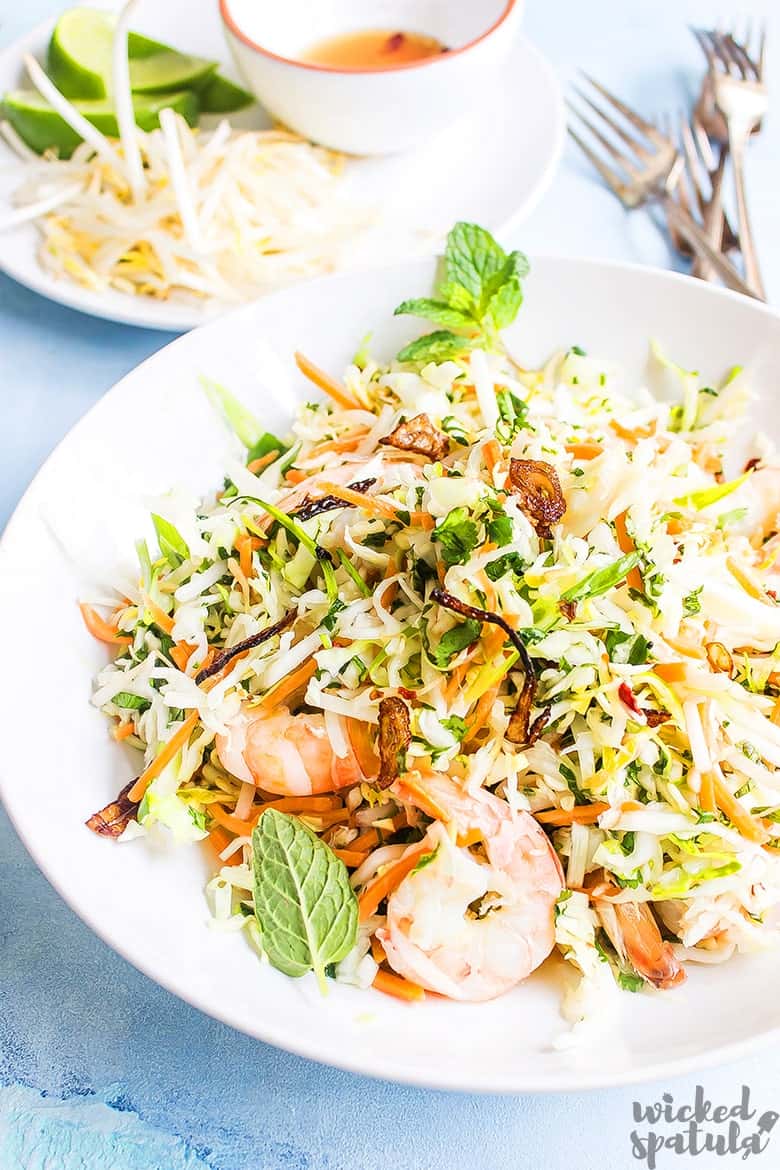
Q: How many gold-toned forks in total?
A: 4